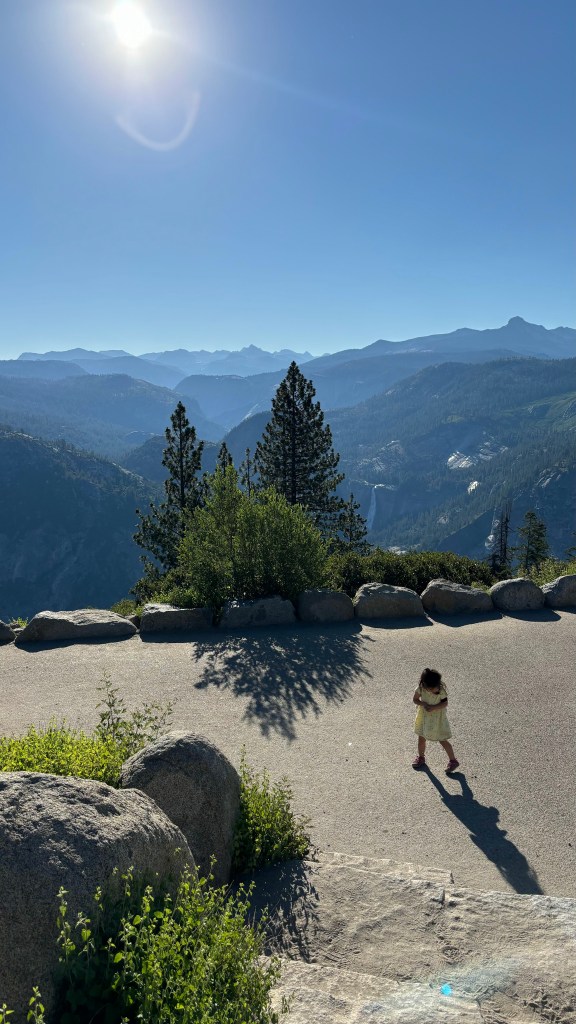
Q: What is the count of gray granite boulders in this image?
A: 11